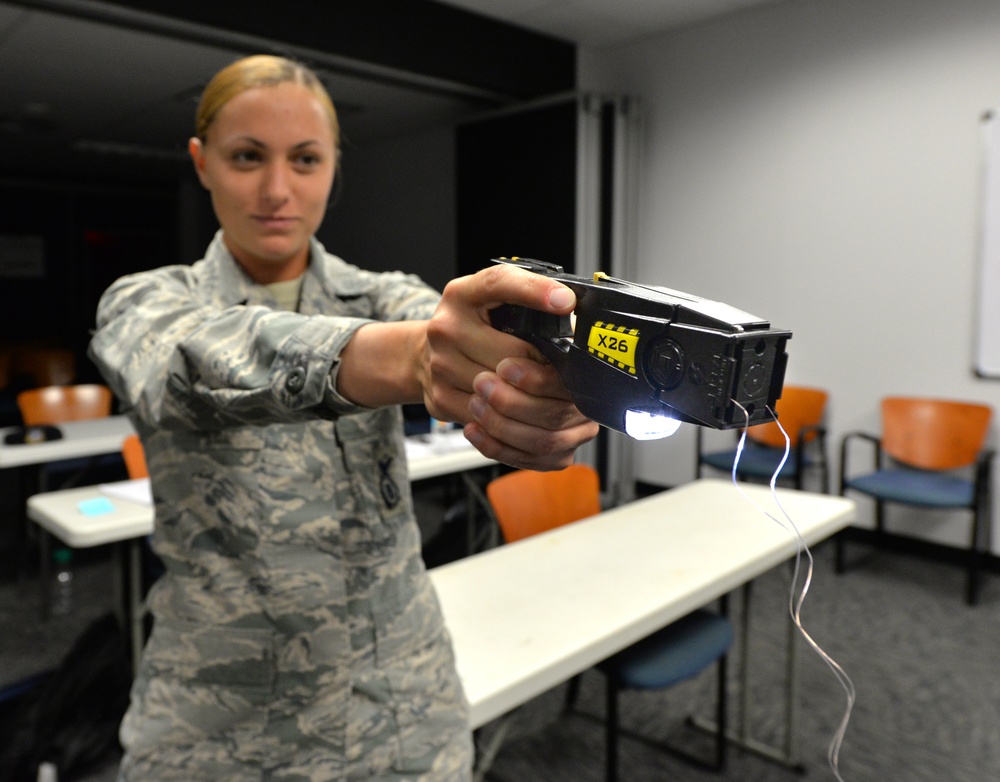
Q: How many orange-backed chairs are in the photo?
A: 5